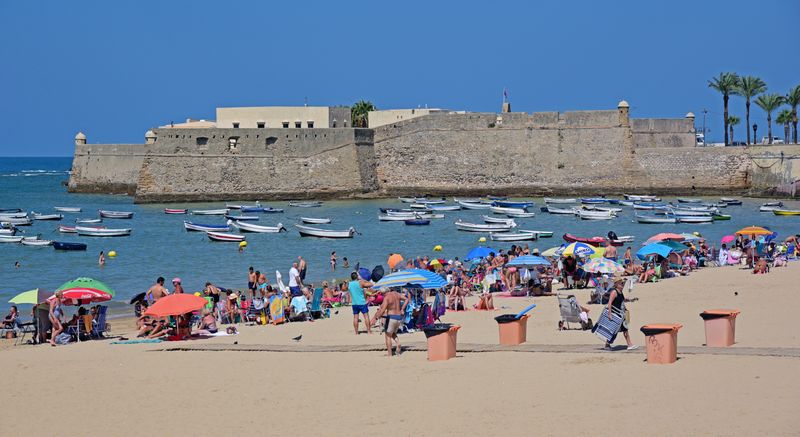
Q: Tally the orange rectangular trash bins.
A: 4